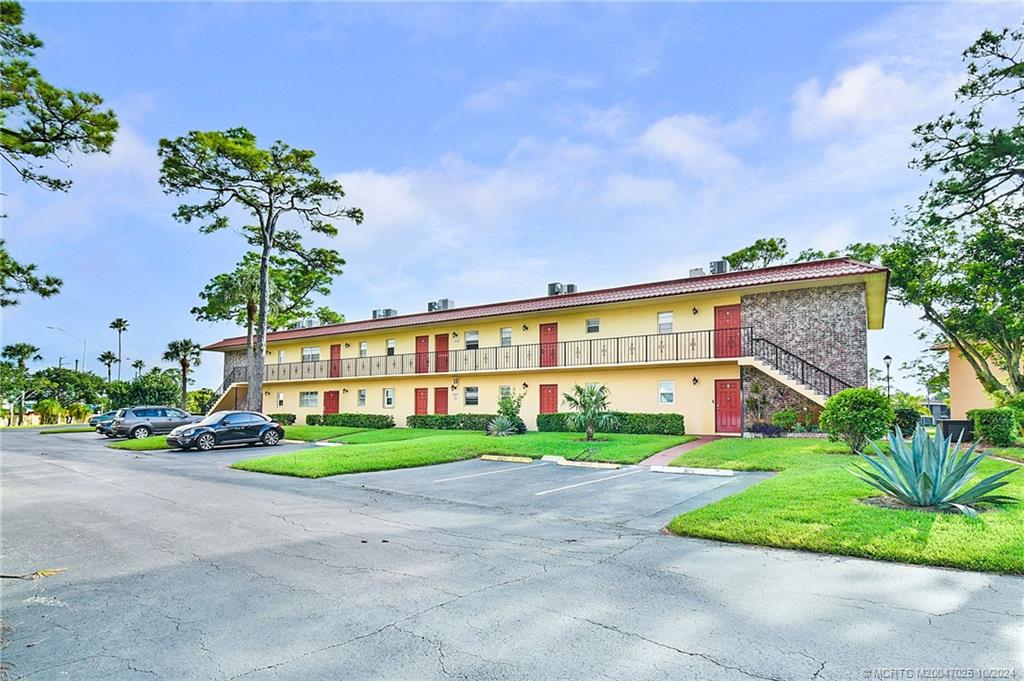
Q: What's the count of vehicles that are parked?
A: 4